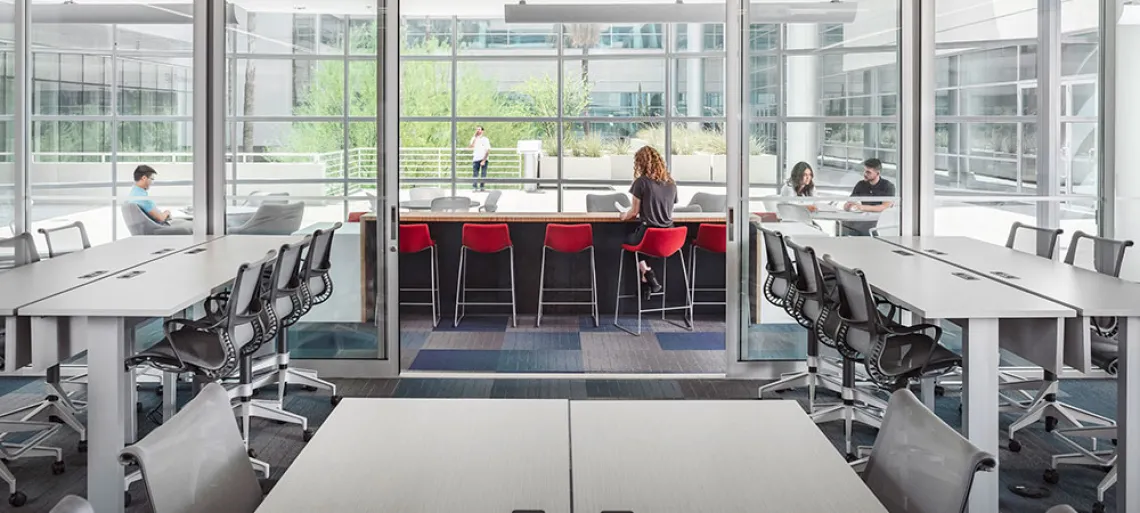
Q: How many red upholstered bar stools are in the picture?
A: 5